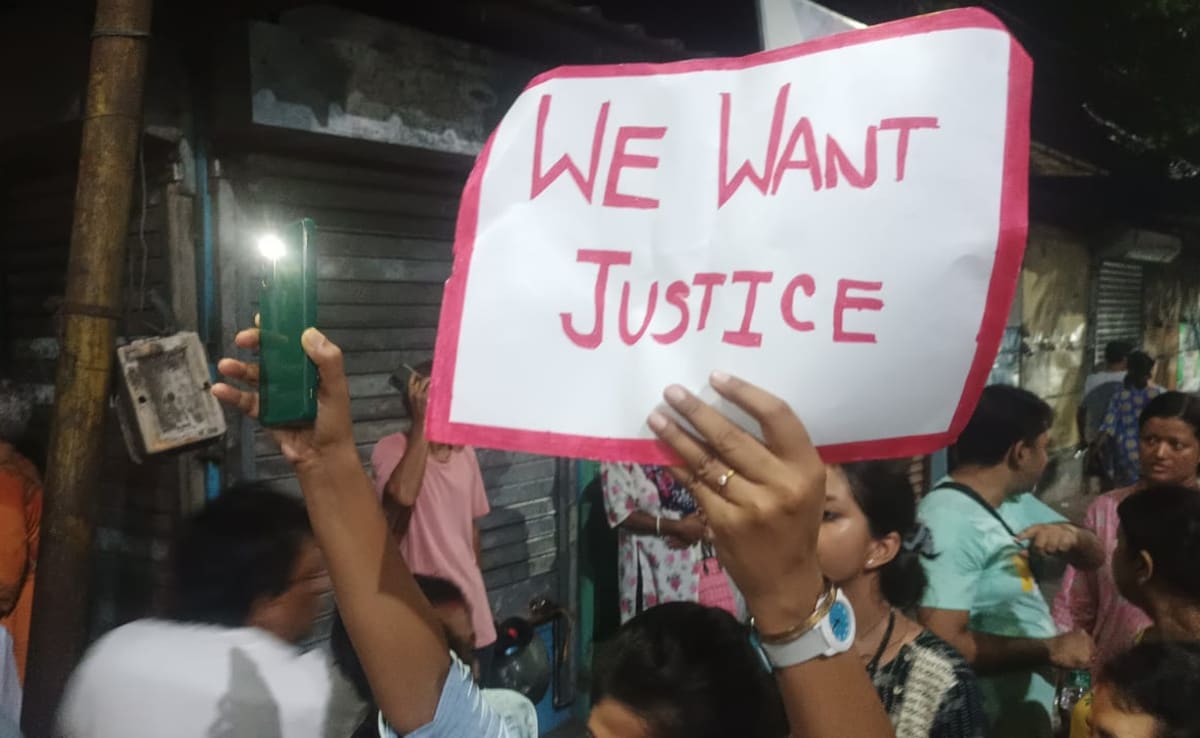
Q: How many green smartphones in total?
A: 1